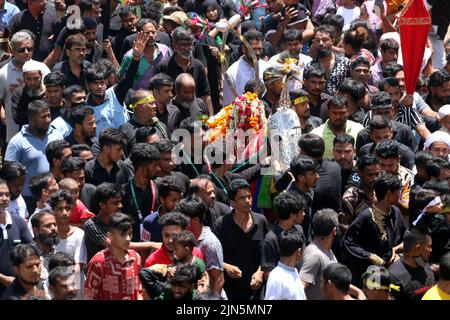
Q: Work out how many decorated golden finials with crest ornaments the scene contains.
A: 1